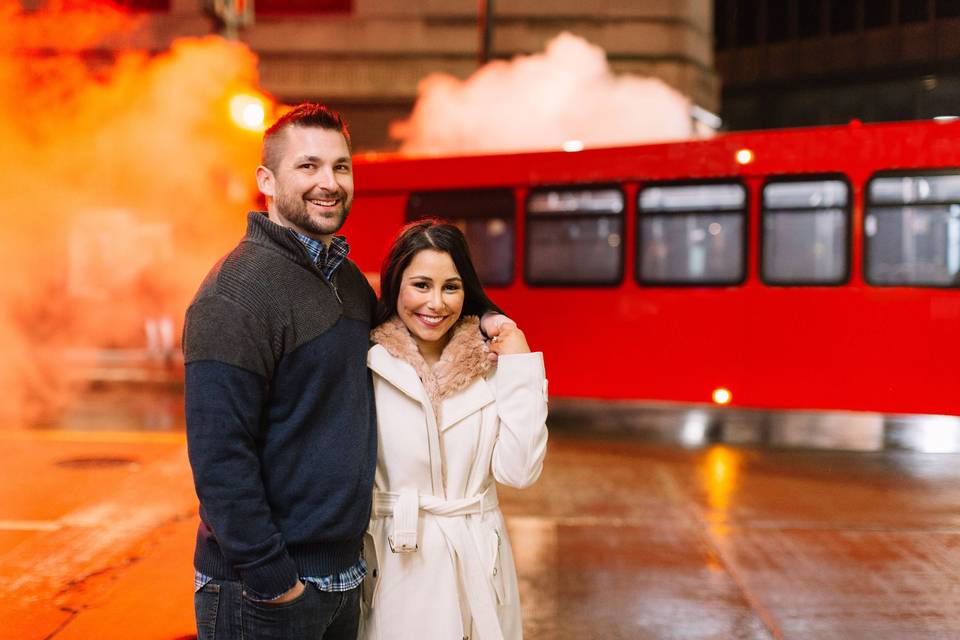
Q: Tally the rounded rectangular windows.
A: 5